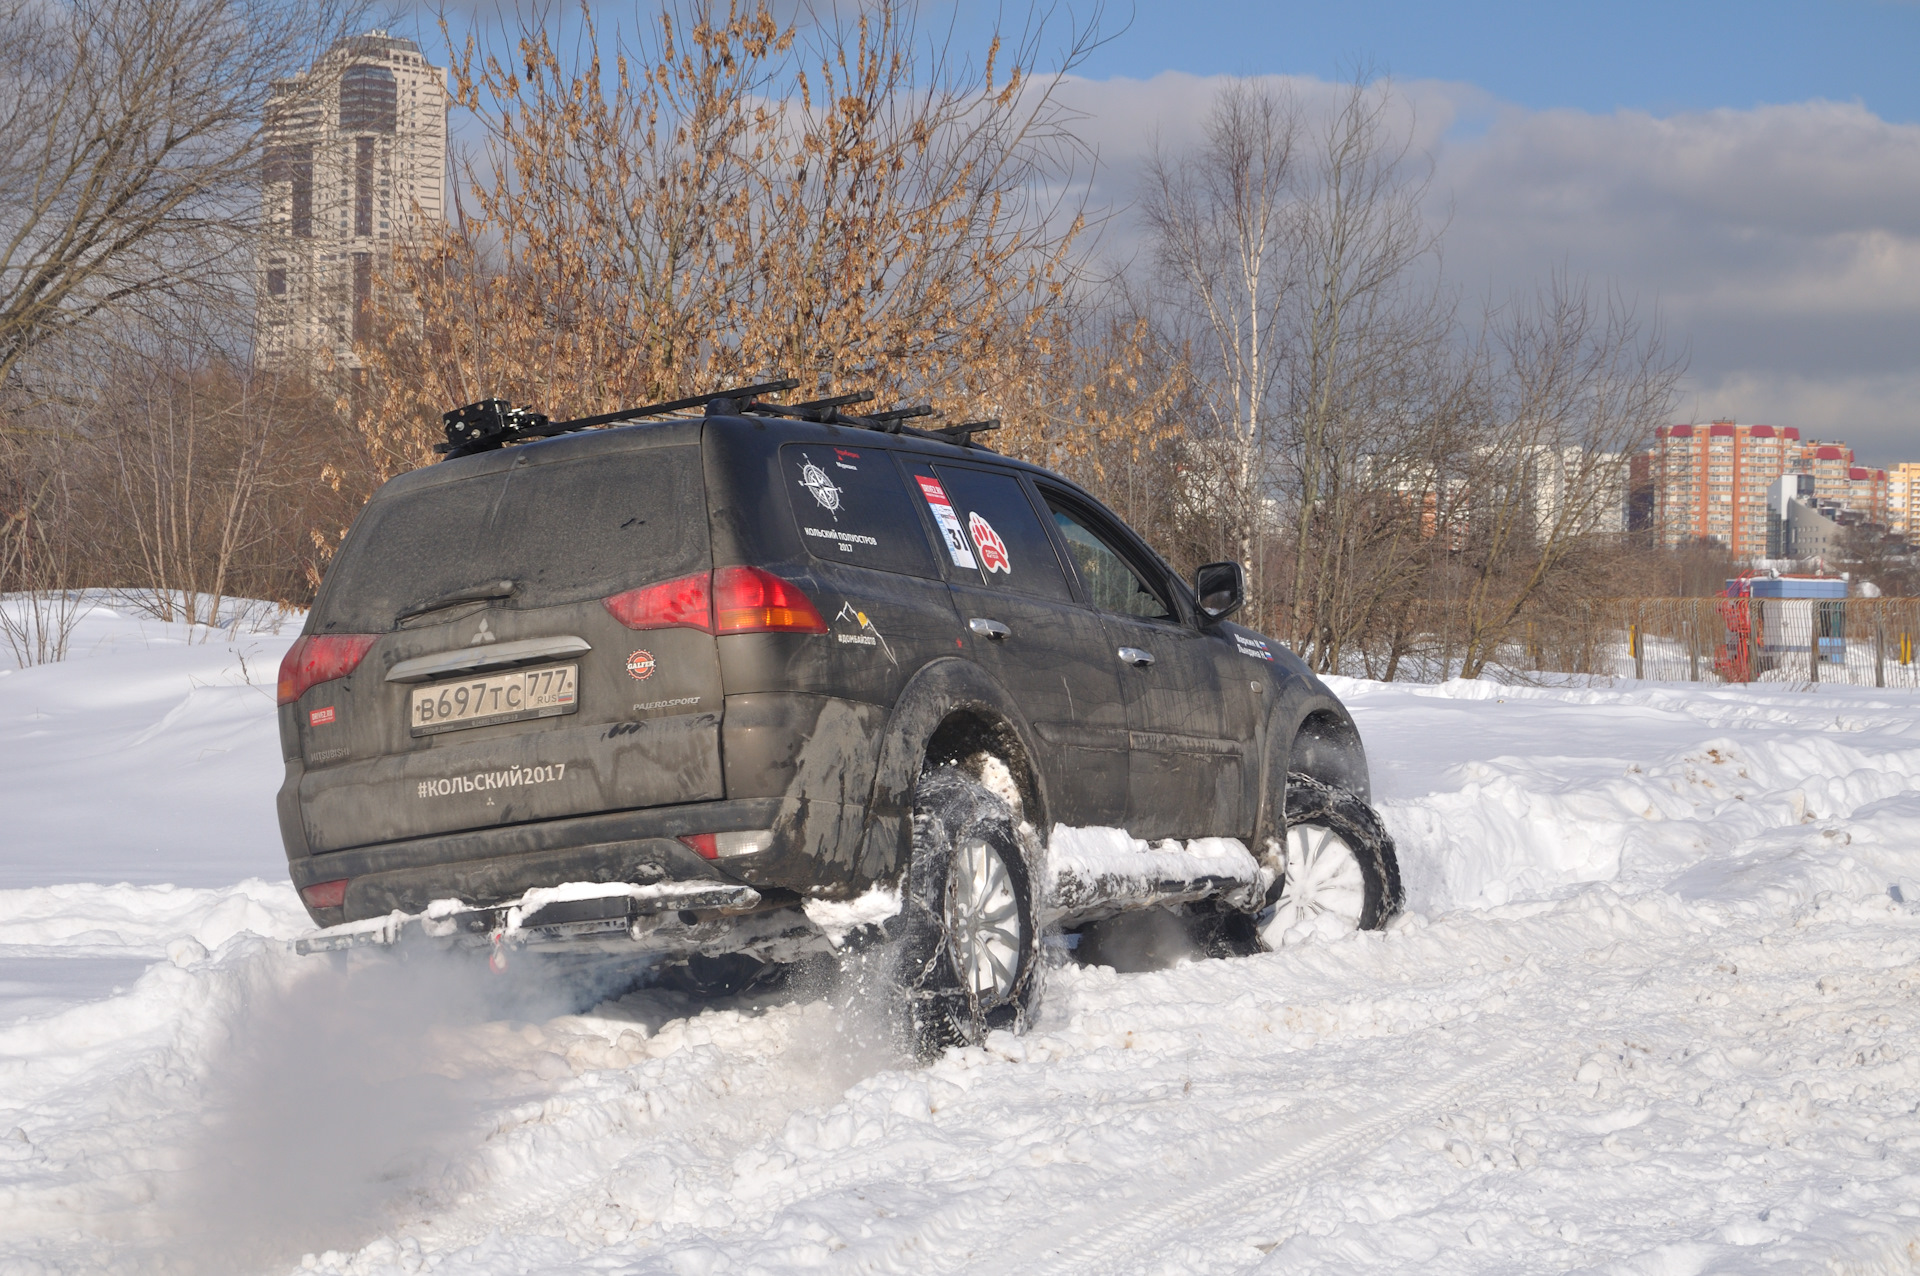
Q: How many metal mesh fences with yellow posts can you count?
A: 1